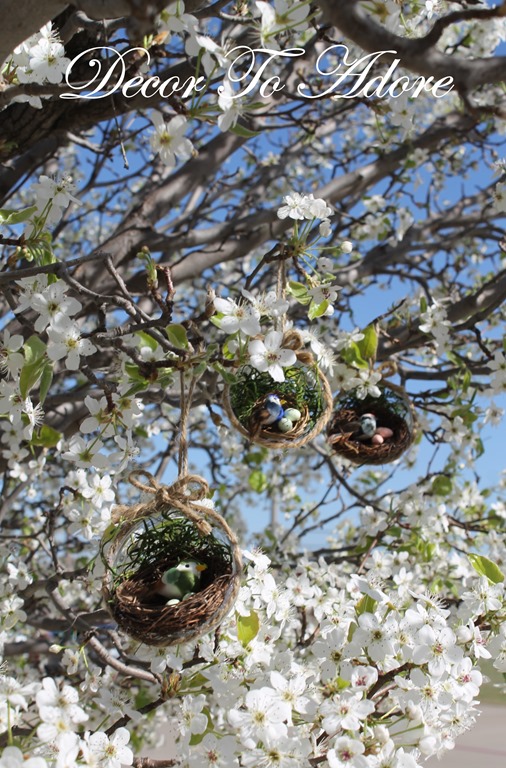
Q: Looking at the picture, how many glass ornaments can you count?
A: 3